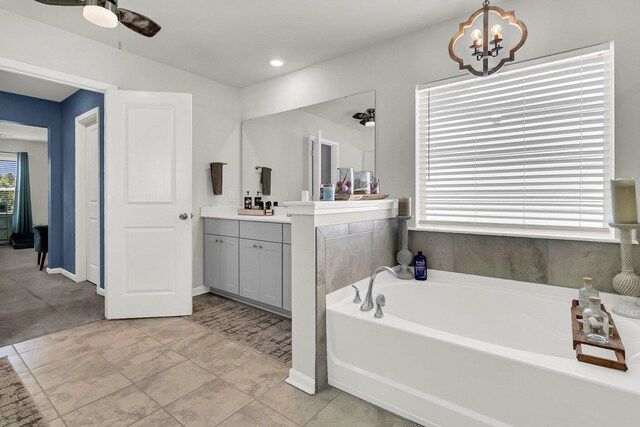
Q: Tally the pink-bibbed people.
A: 0